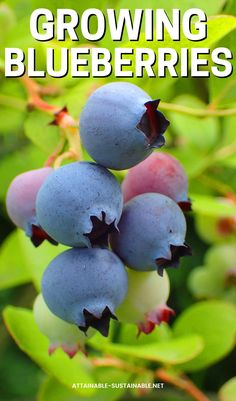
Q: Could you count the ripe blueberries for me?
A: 4